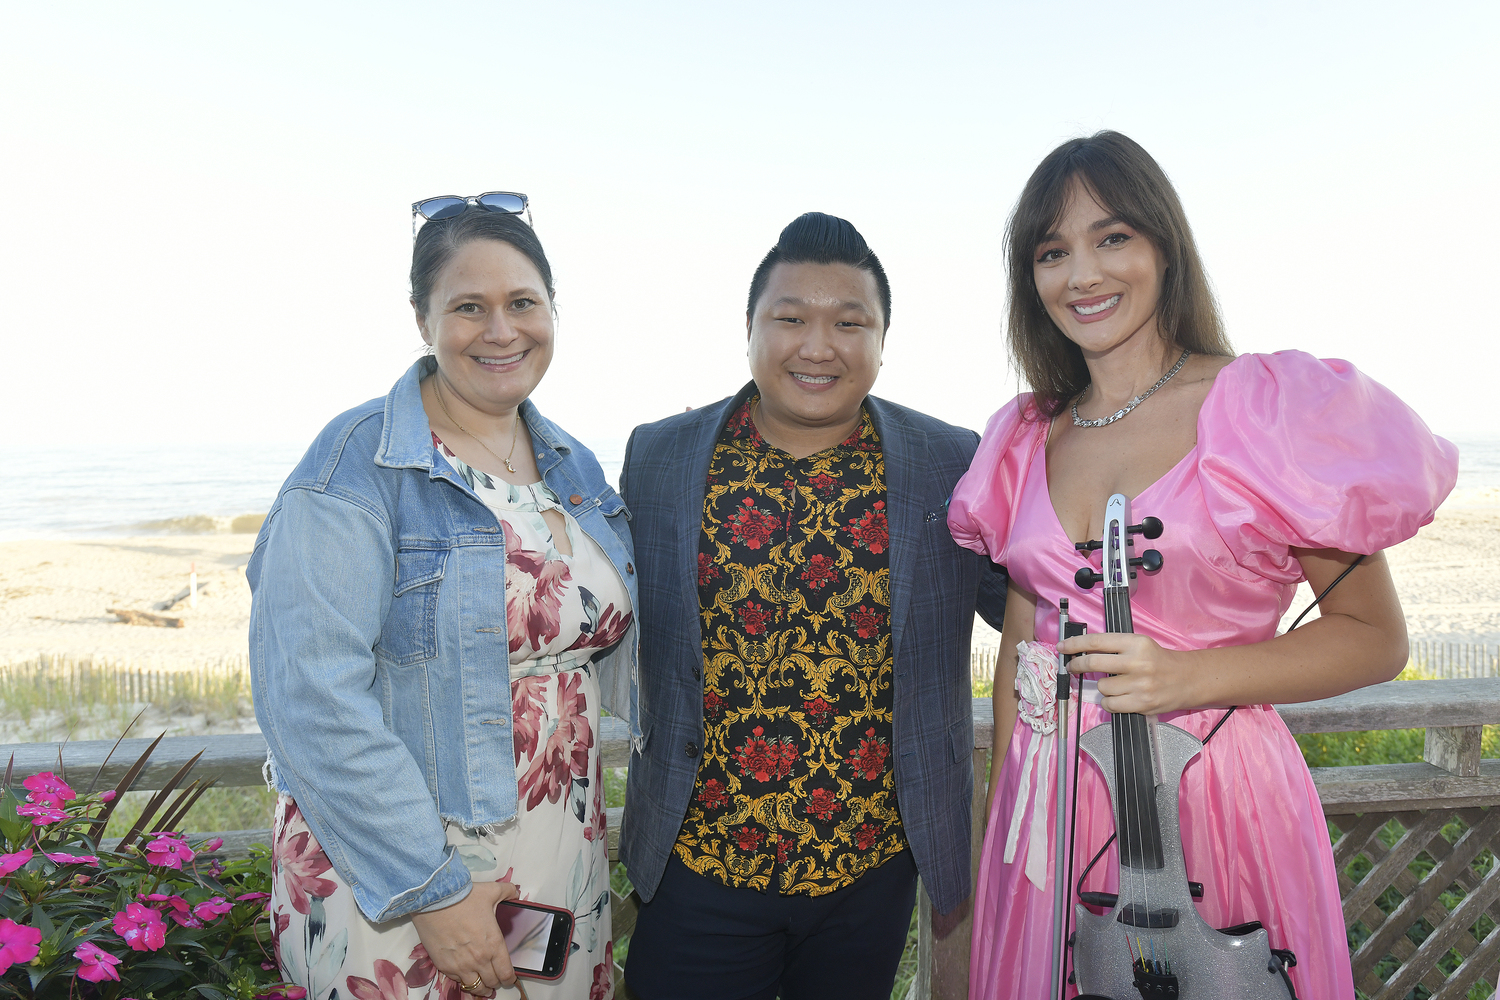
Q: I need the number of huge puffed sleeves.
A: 2